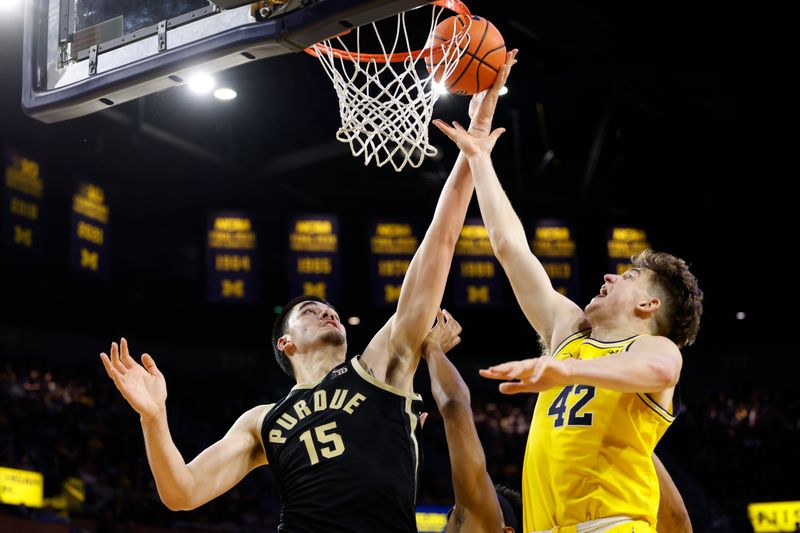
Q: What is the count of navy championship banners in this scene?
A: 8